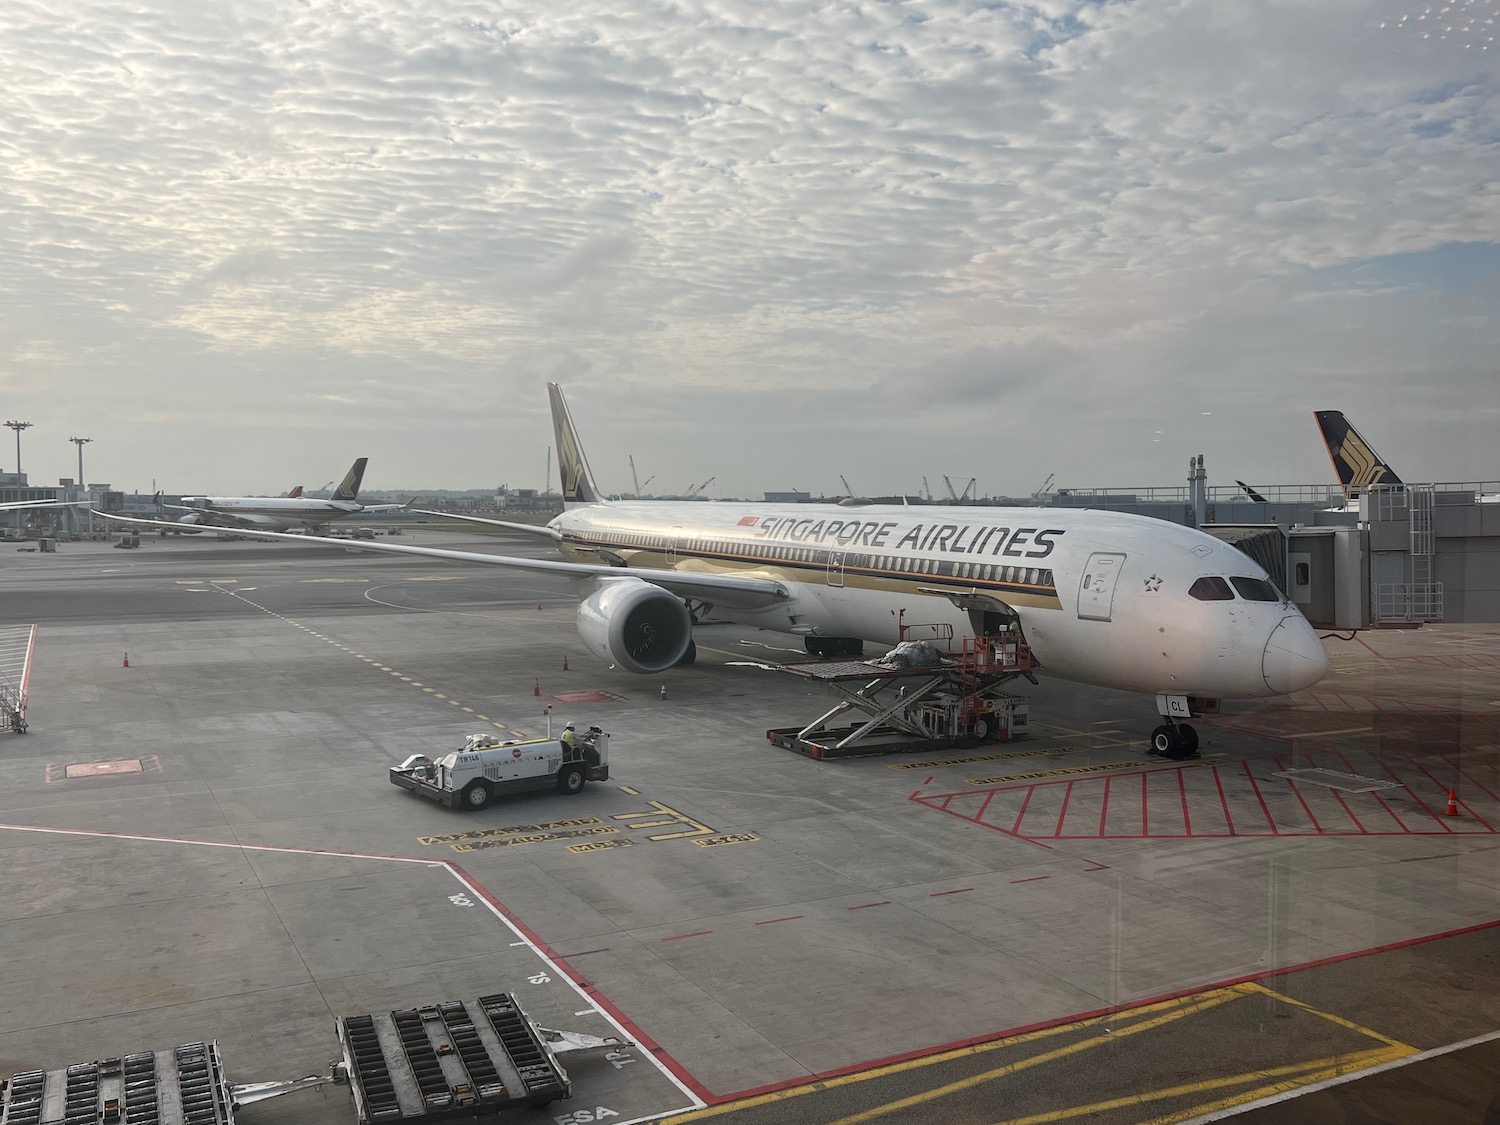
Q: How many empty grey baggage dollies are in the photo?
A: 2